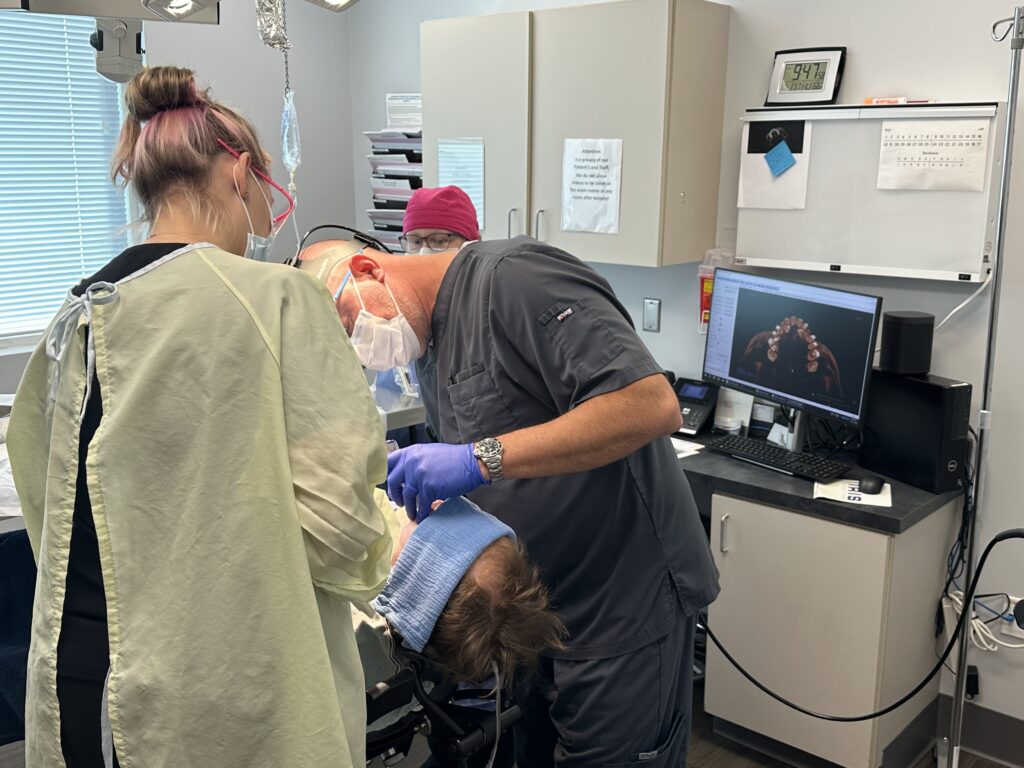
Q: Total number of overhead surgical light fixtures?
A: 2